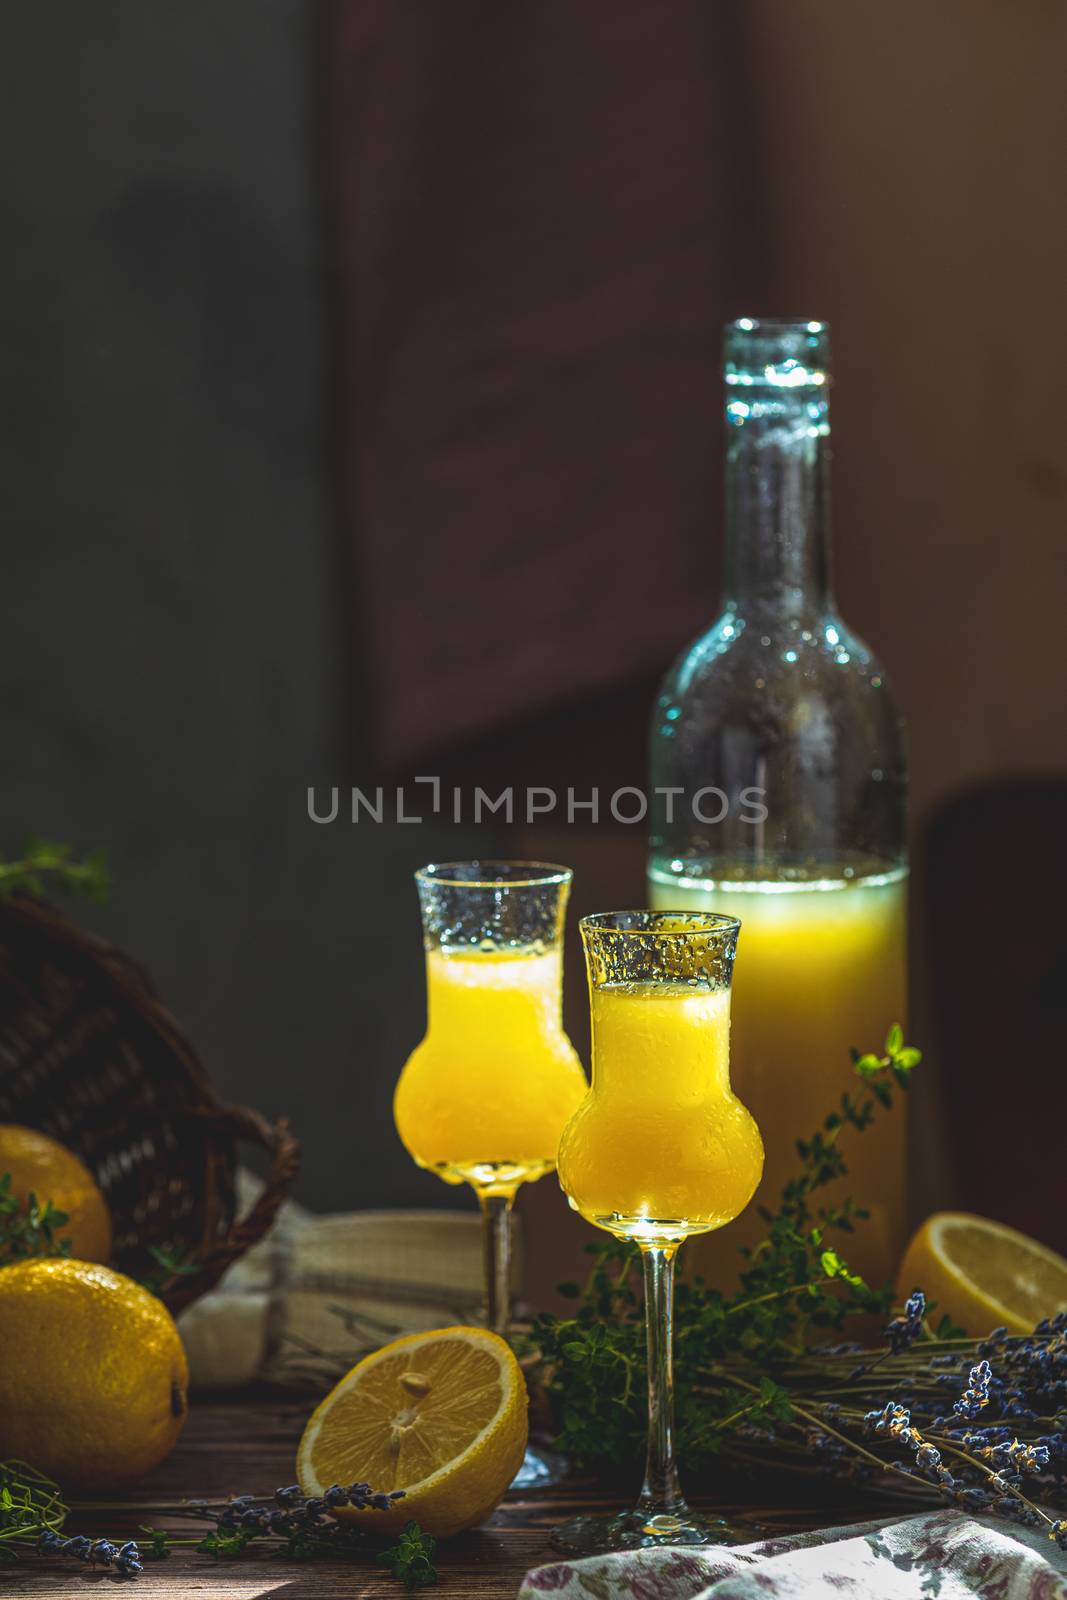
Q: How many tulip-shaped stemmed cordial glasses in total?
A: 2